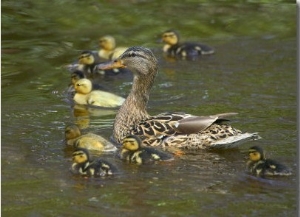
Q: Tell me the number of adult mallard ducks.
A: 1